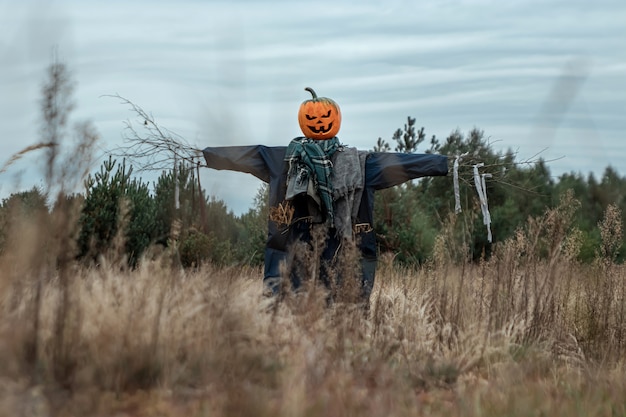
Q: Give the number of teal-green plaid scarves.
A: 1